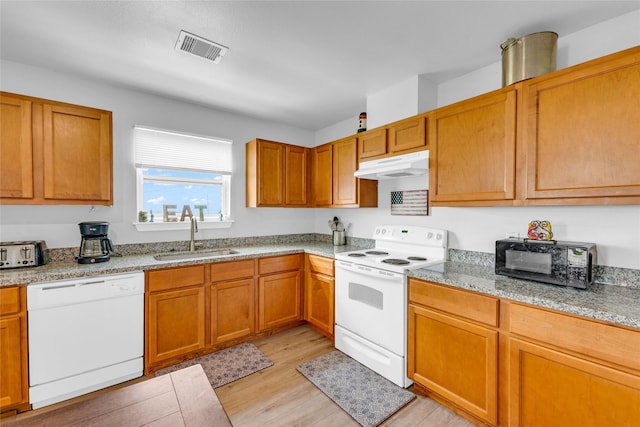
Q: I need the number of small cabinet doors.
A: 2